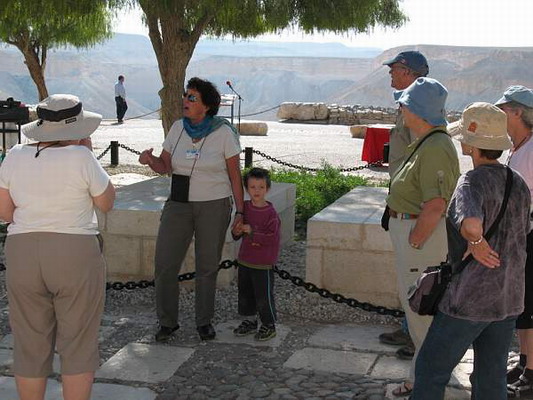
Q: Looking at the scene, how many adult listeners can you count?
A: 5